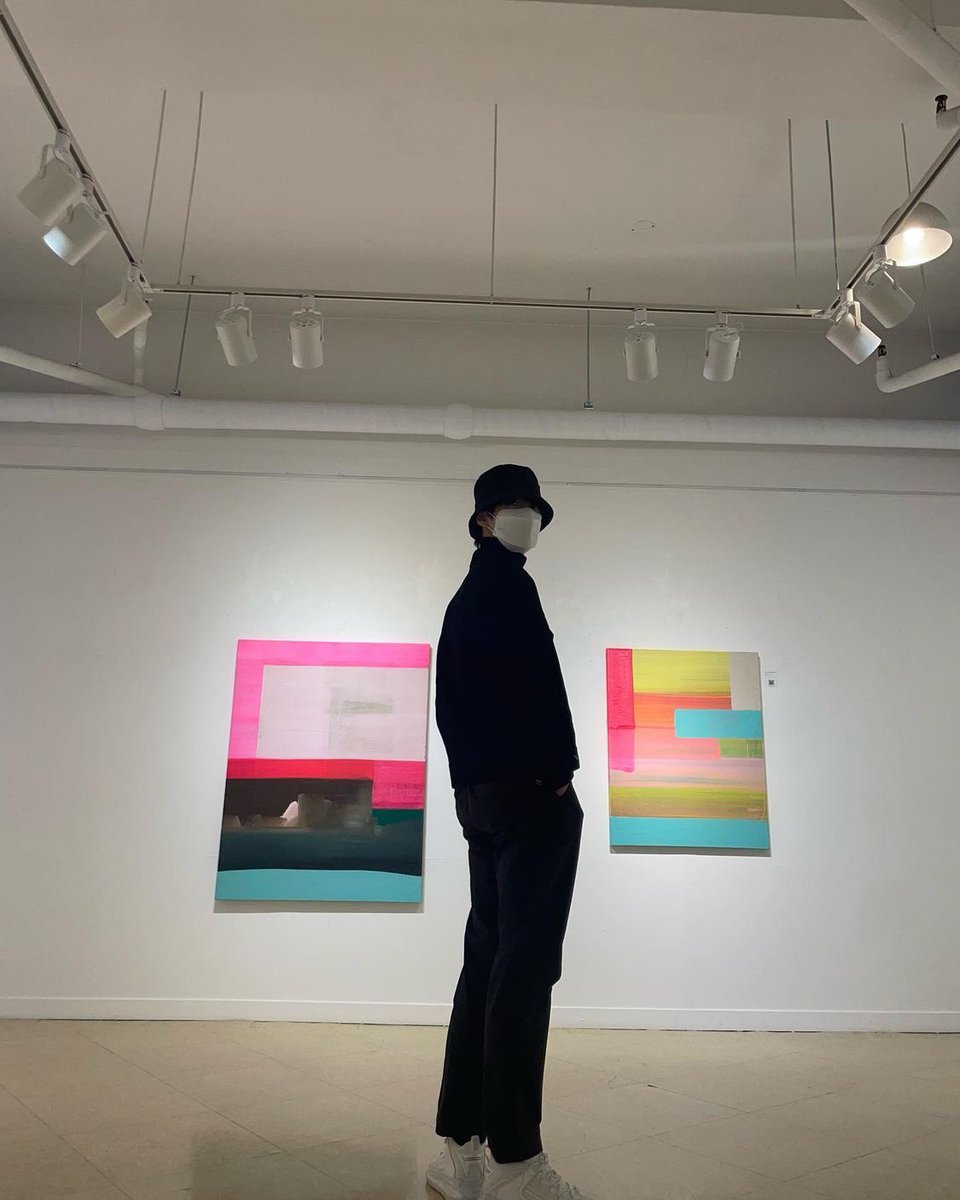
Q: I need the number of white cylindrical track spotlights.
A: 9